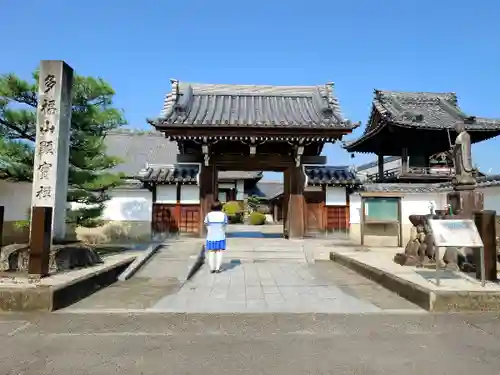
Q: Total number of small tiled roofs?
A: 2